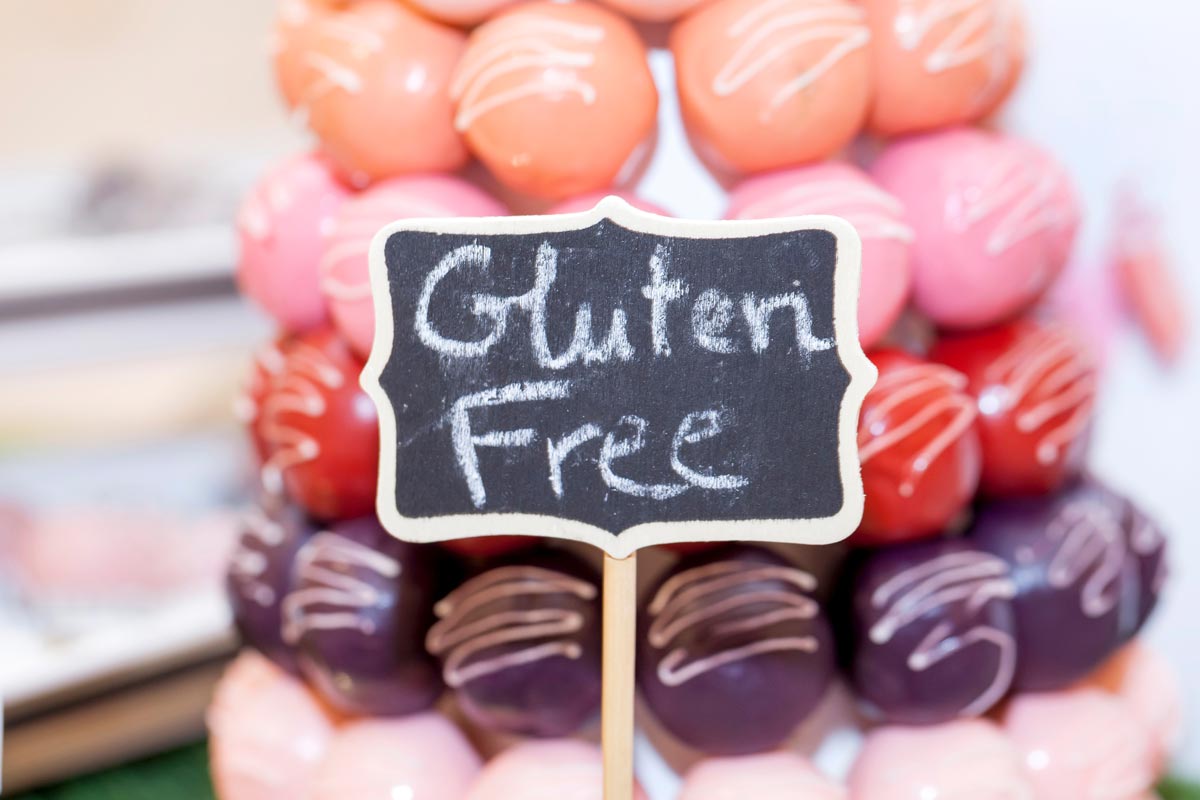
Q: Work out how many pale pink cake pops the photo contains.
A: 7